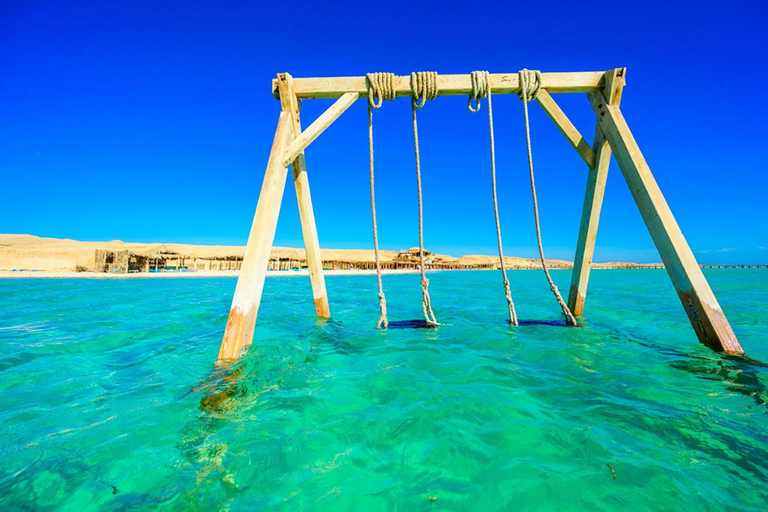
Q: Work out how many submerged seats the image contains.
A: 2